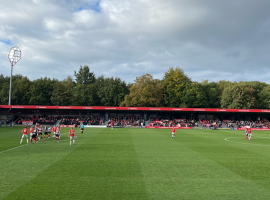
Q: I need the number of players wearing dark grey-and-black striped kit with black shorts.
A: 6